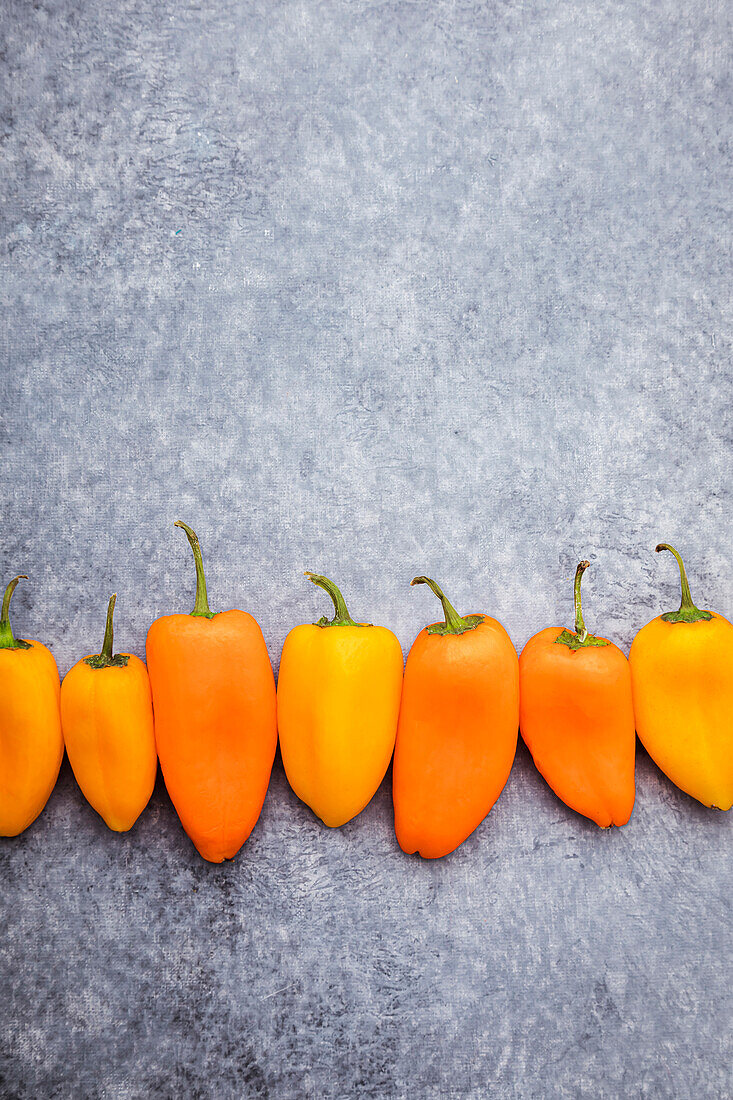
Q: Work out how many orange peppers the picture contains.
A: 3